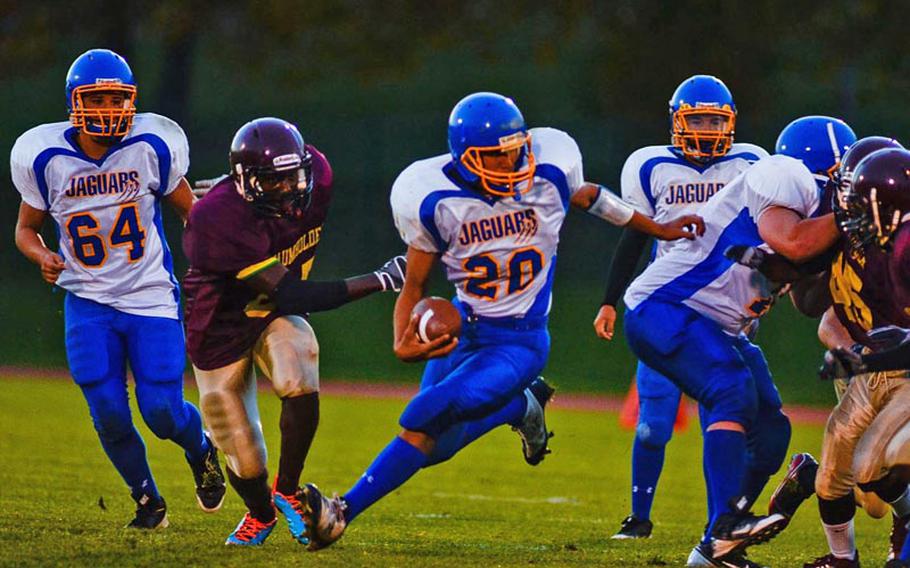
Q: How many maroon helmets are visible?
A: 3